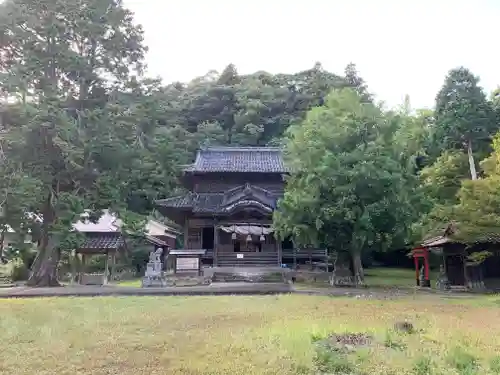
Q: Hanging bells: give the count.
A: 3